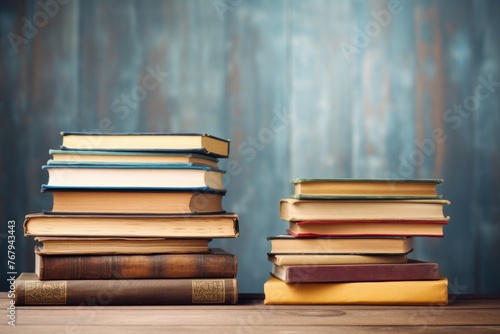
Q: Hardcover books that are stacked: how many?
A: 15